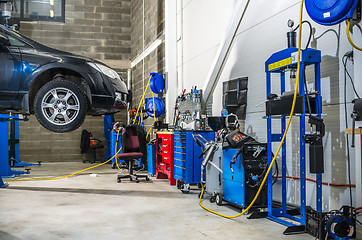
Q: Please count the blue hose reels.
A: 3